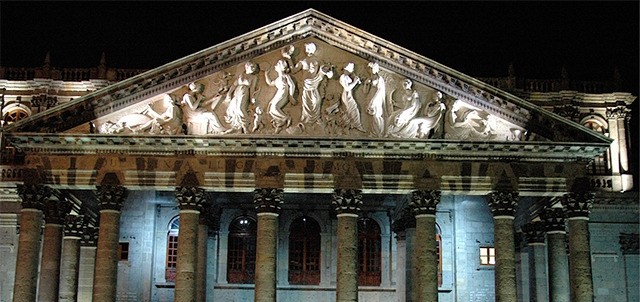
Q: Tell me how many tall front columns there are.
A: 8